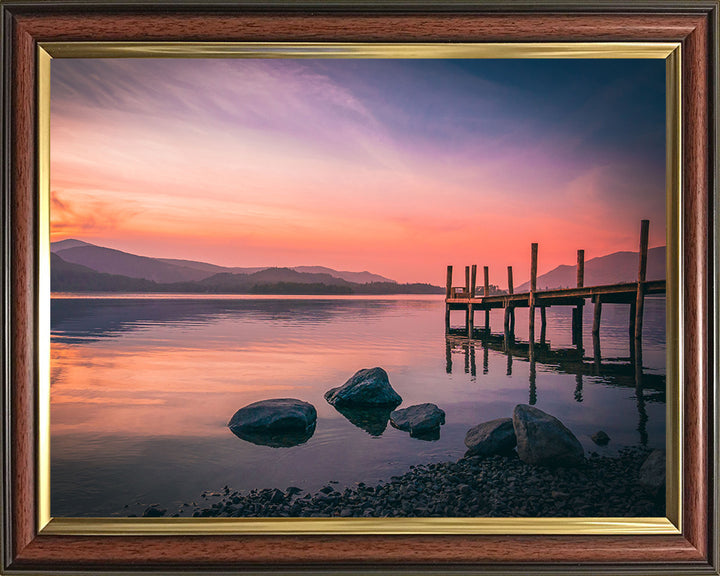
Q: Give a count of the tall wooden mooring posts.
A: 8